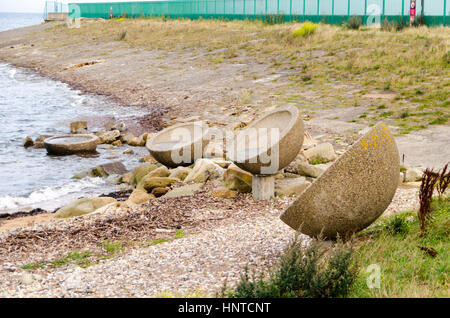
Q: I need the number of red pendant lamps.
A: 0